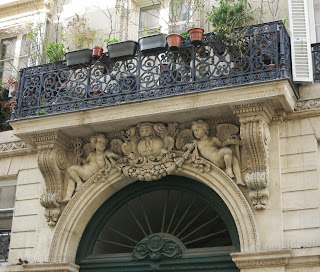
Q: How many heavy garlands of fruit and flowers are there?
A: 1